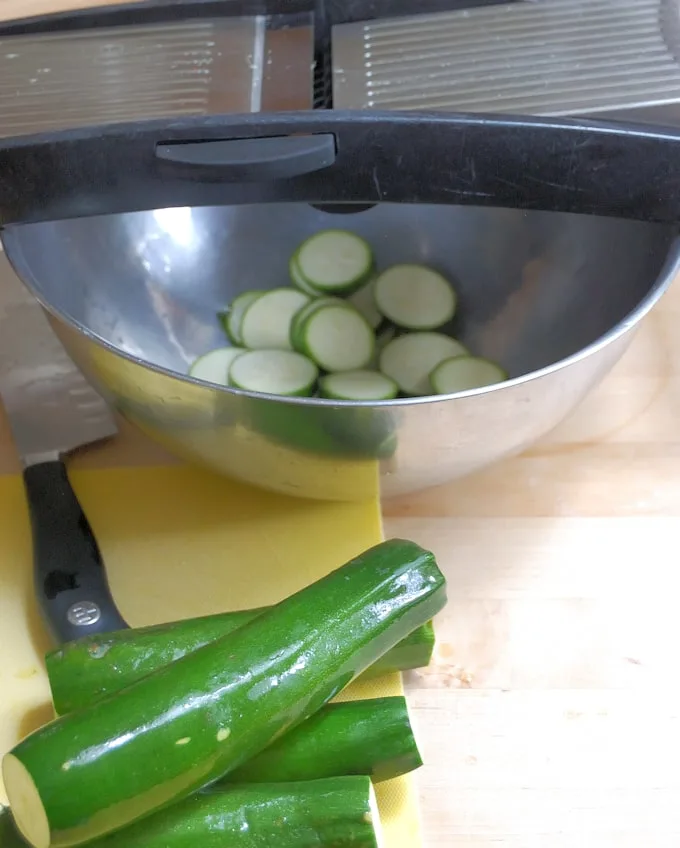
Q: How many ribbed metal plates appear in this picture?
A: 2